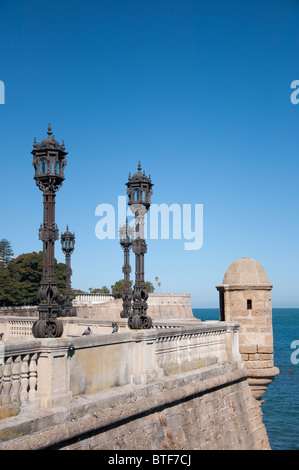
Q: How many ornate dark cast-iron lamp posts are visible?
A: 4